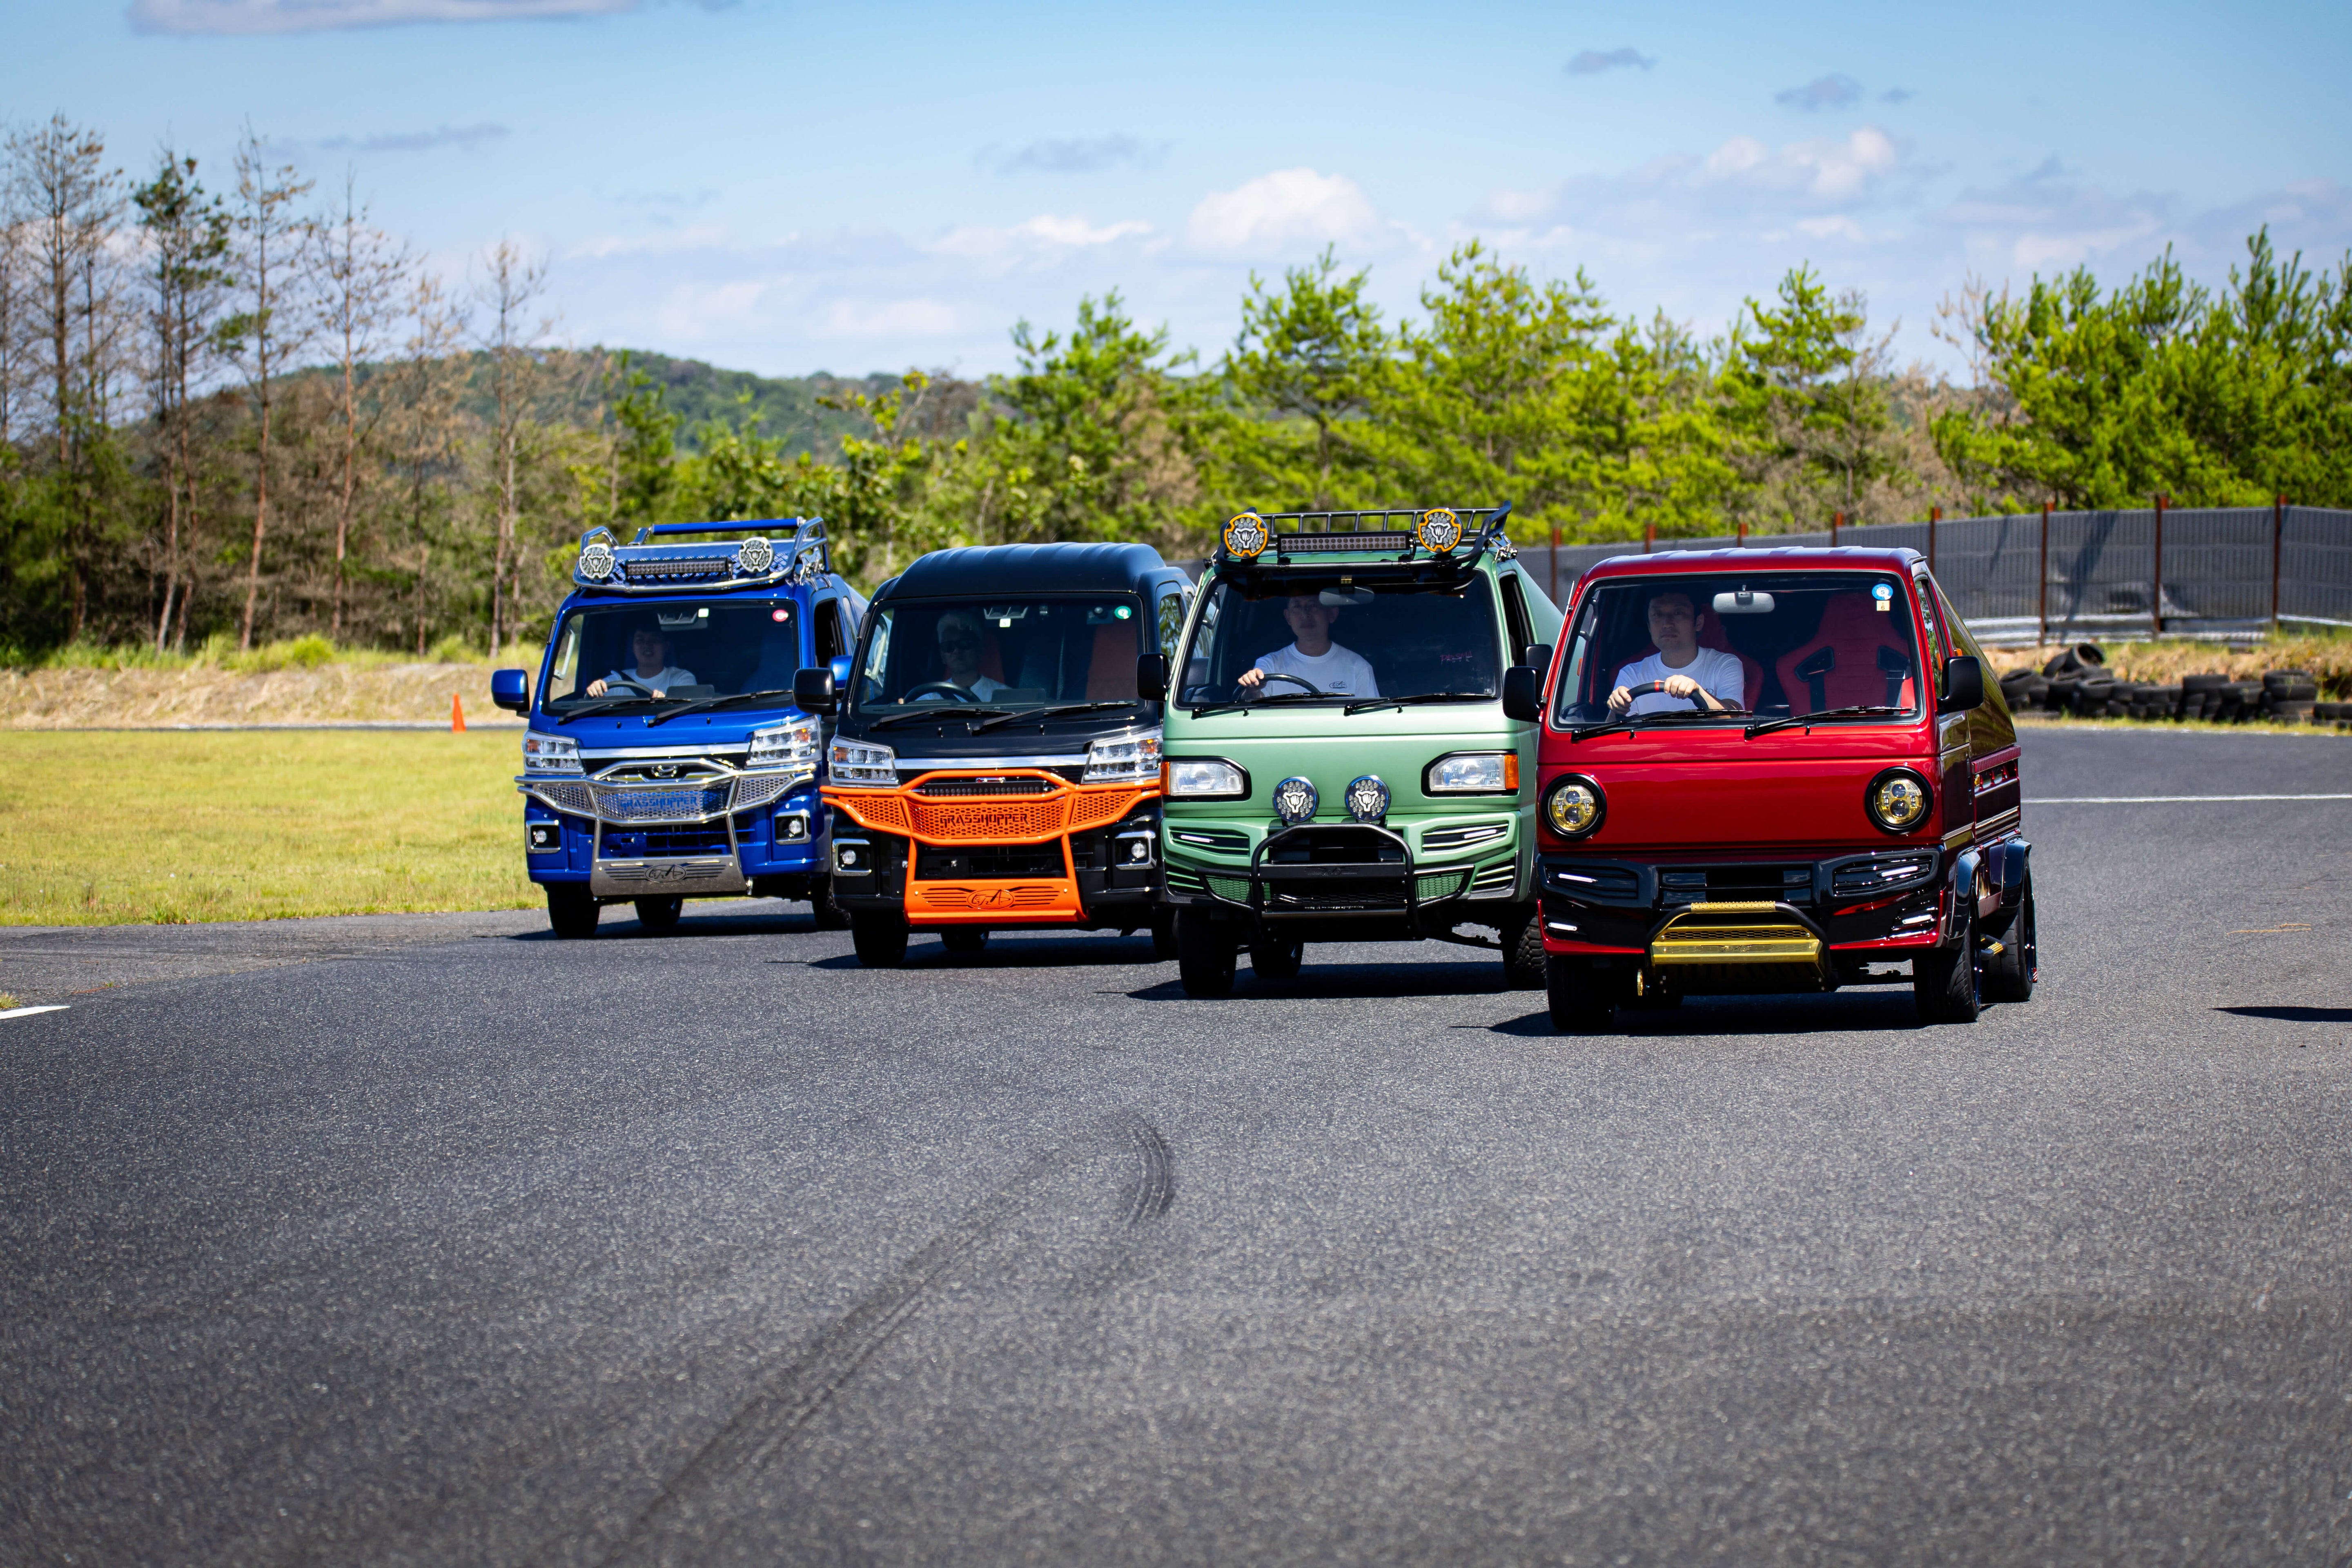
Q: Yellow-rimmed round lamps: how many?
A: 2